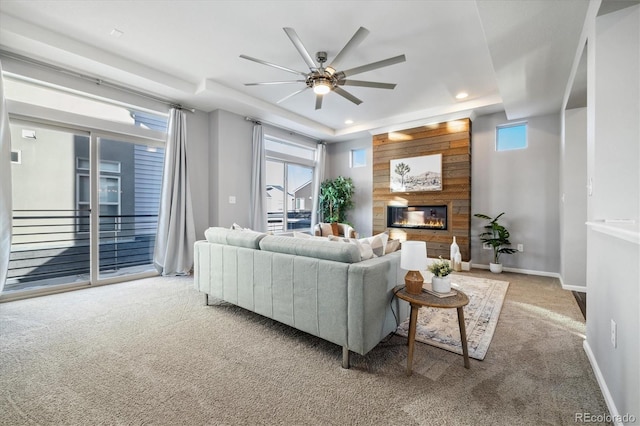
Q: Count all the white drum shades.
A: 1